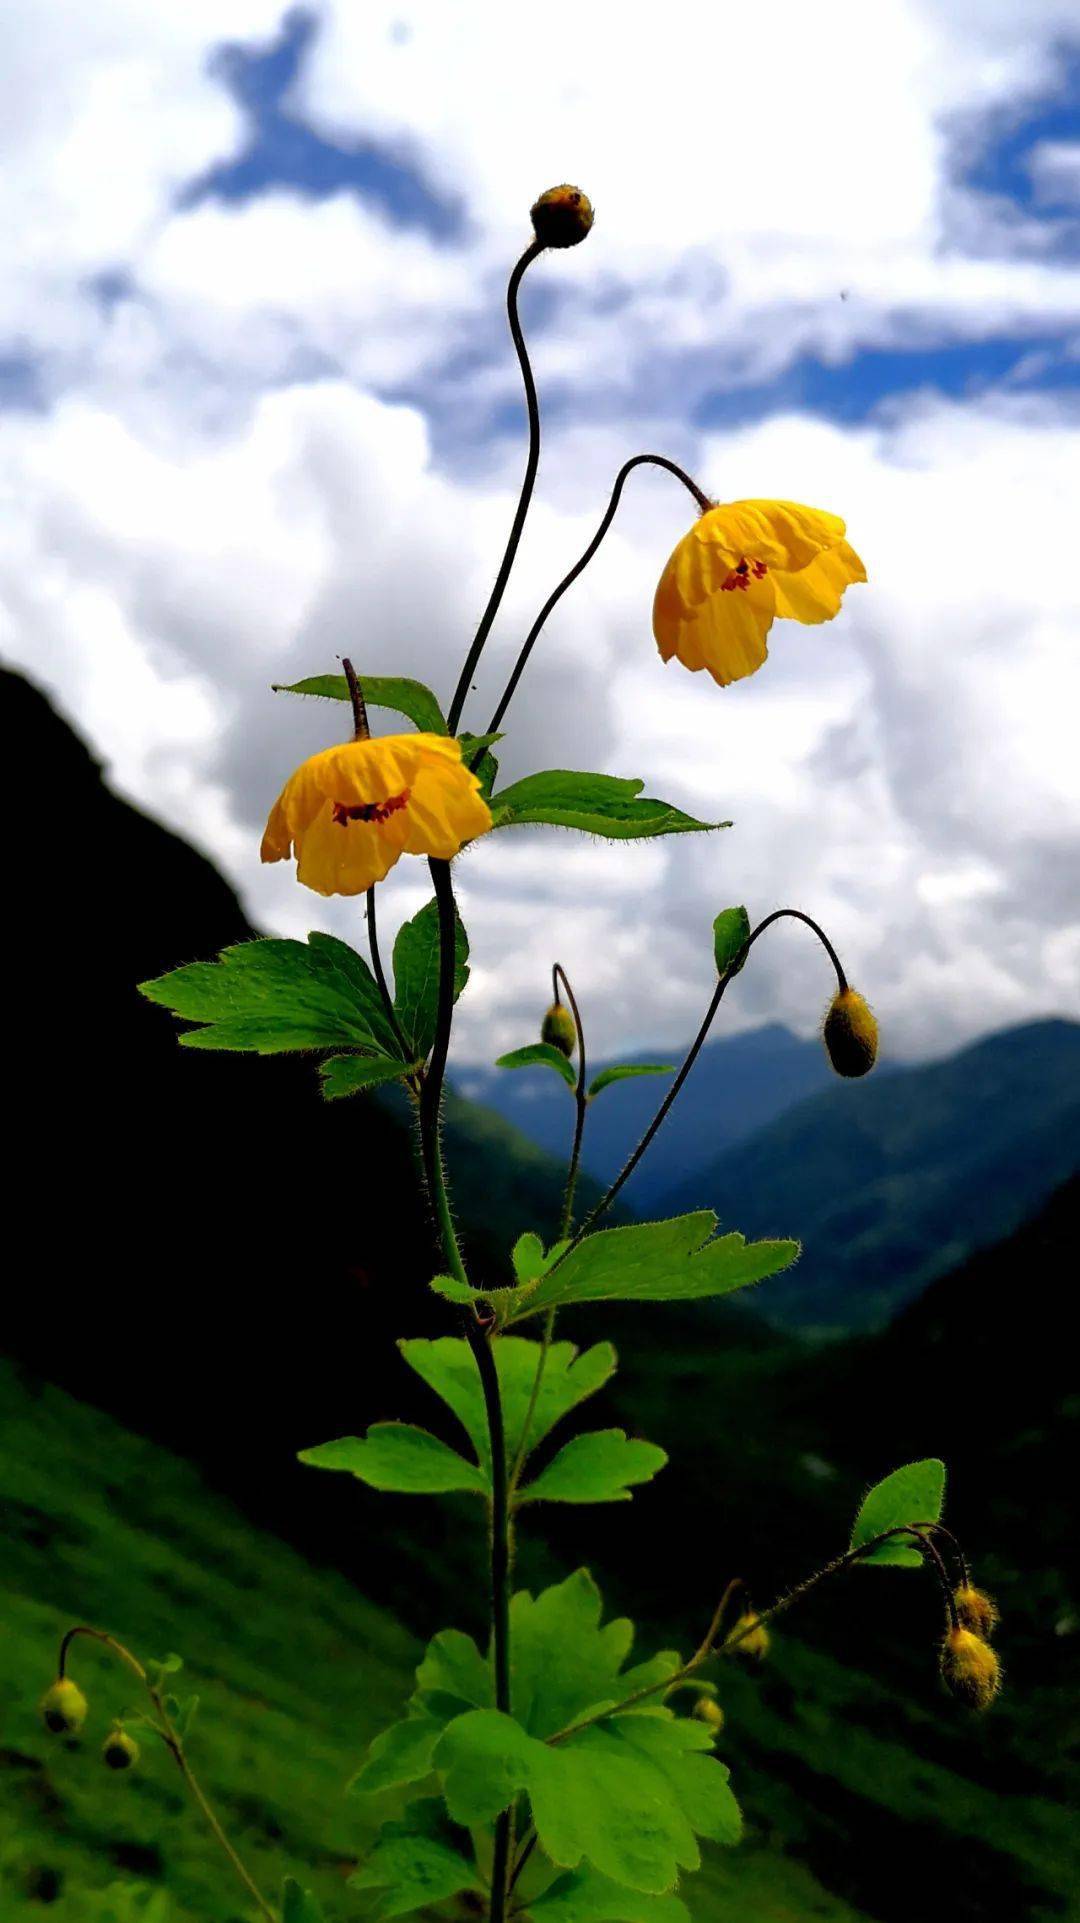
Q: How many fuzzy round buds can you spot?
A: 9